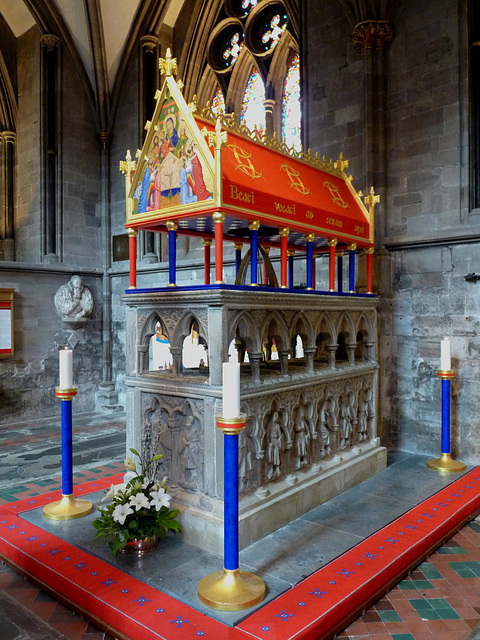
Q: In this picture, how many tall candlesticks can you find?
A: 3